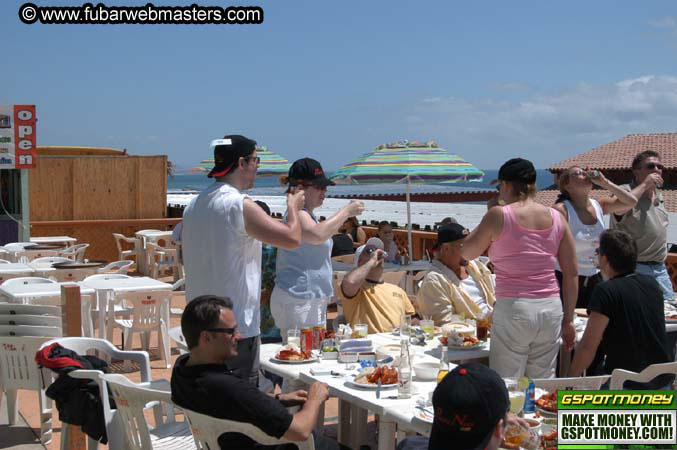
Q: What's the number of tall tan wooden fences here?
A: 1